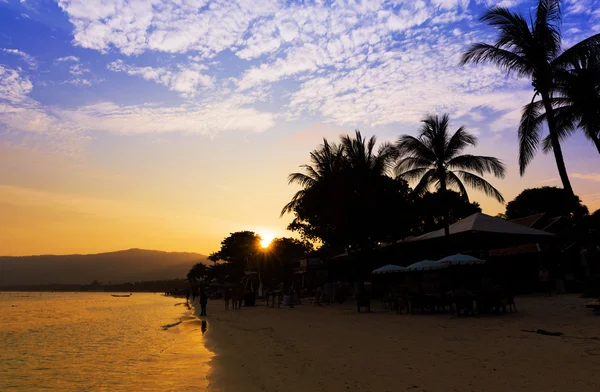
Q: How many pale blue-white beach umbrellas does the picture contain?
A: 3